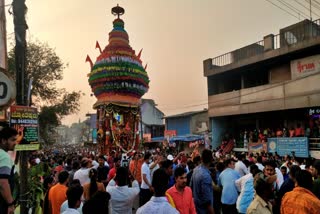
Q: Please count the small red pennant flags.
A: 4